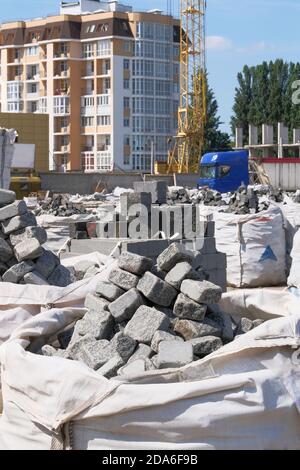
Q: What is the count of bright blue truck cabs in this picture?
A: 1